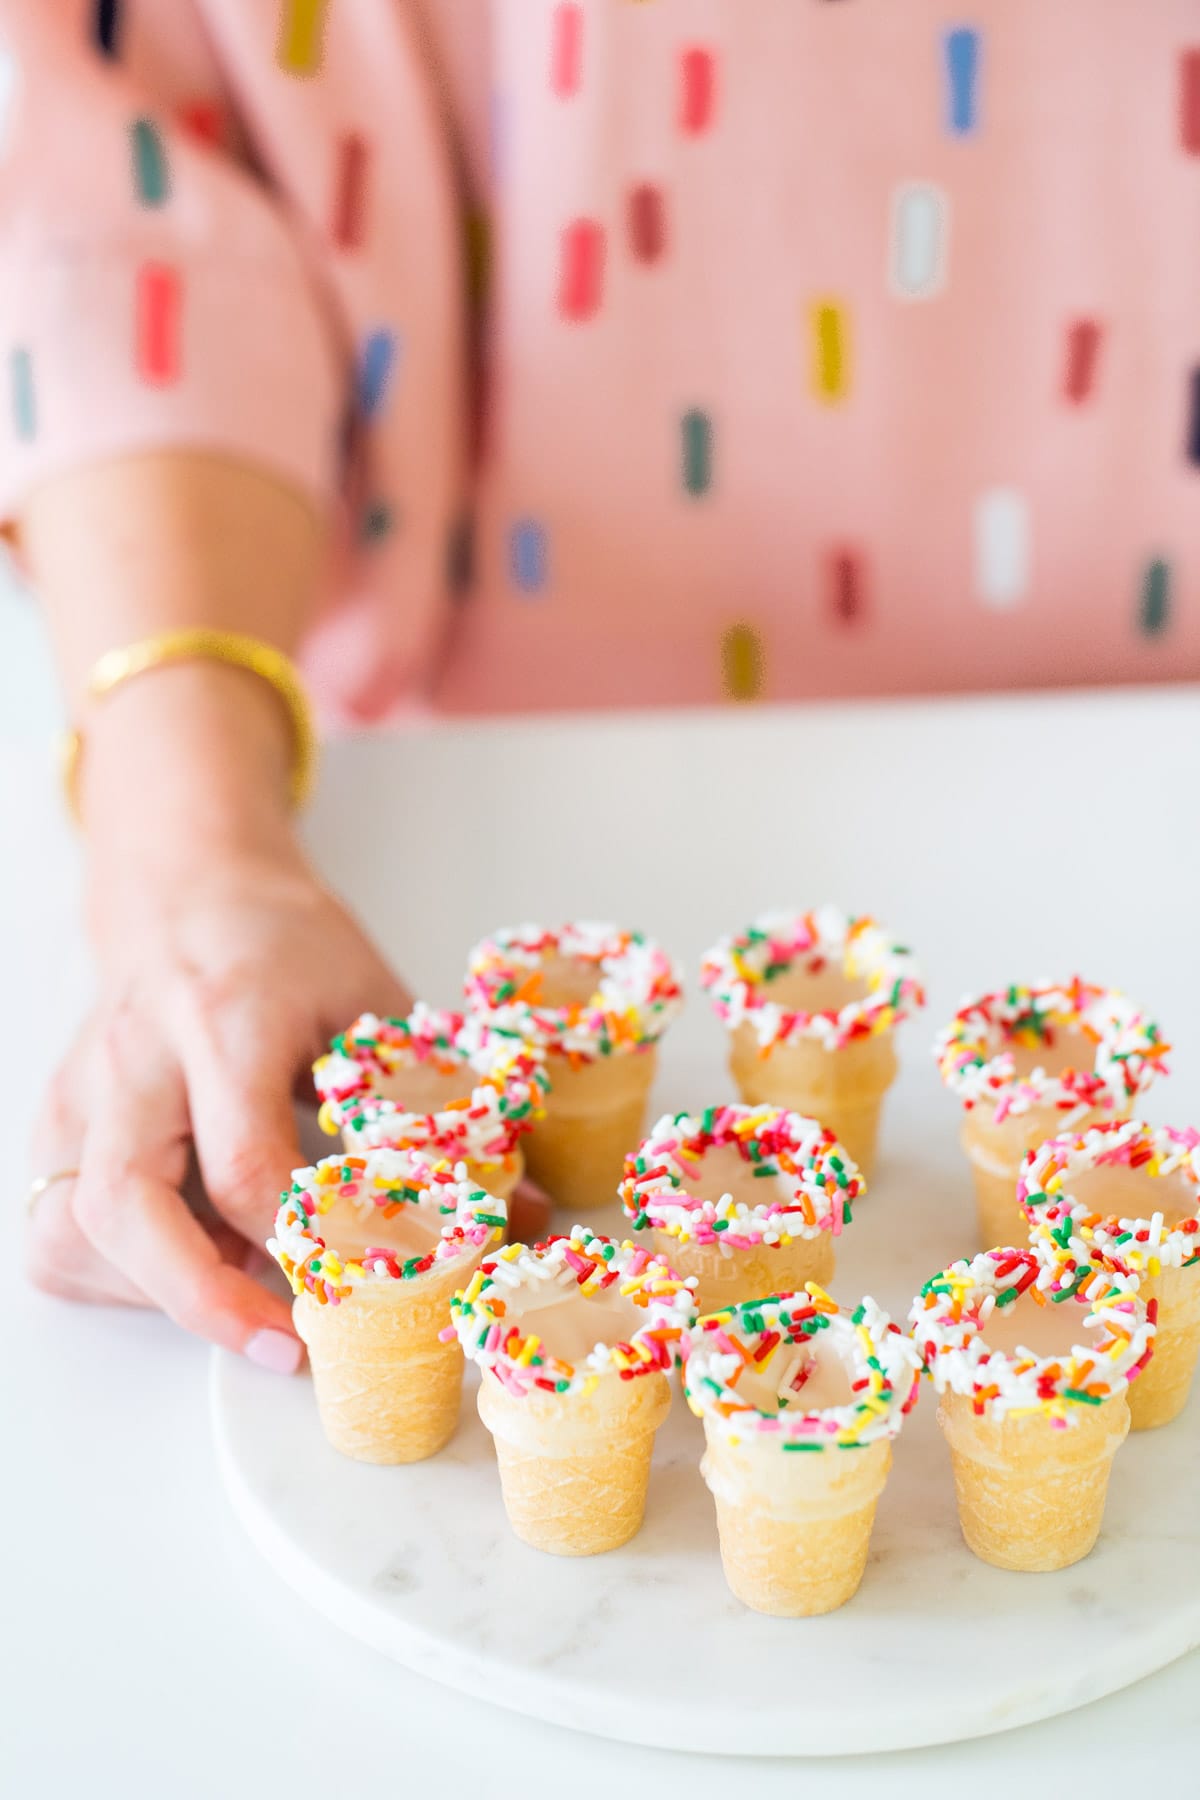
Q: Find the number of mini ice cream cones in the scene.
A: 10